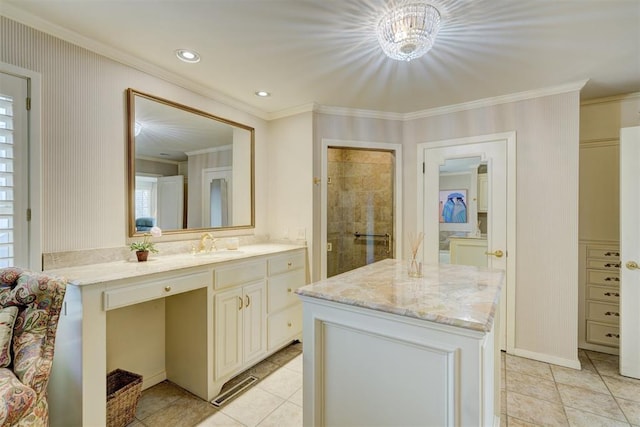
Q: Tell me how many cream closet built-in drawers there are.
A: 6